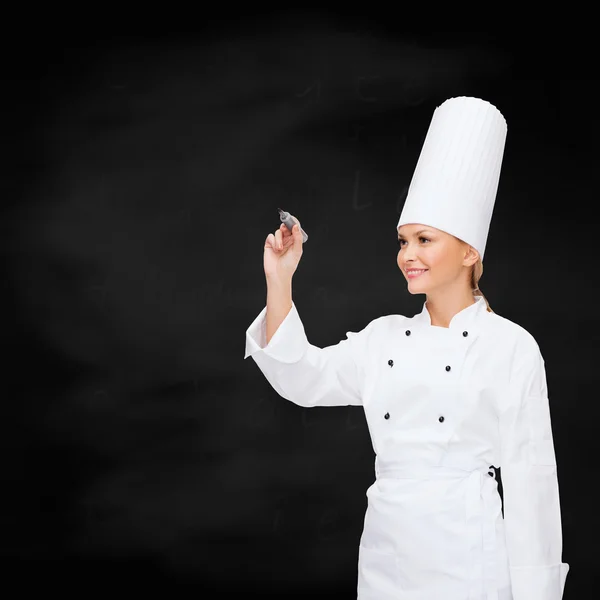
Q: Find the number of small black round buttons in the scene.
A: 6